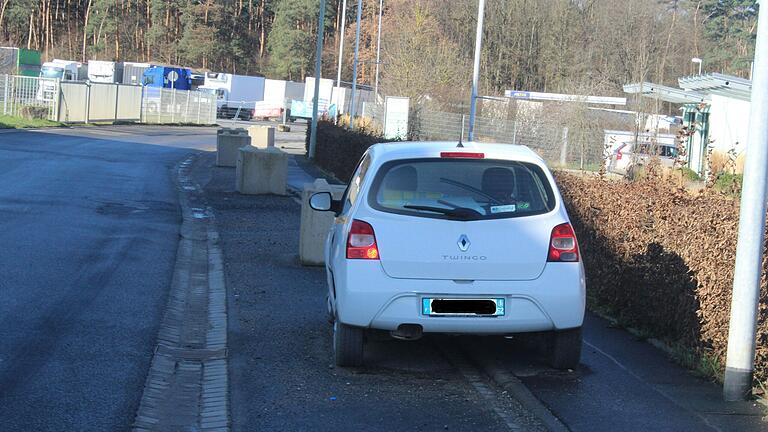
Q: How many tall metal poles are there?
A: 6